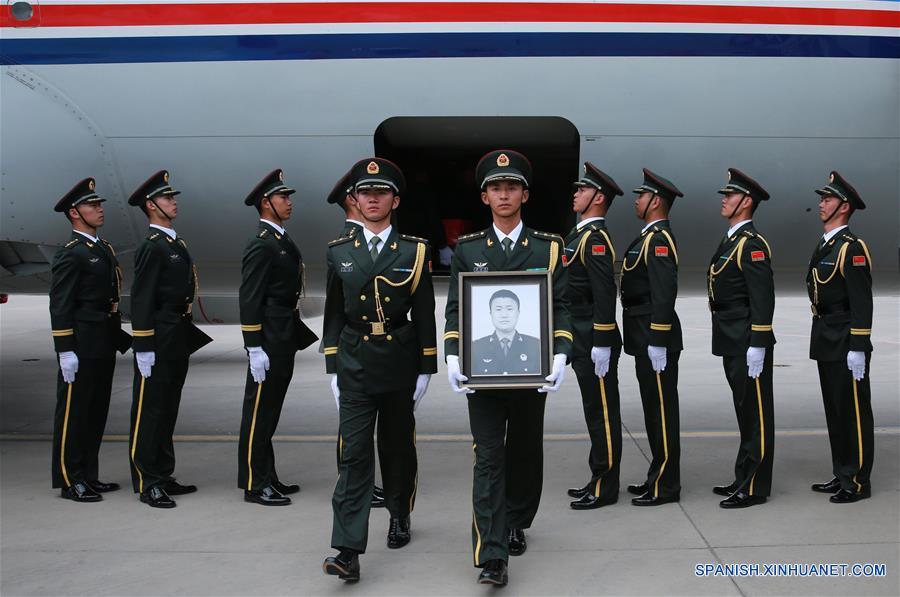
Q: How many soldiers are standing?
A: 10